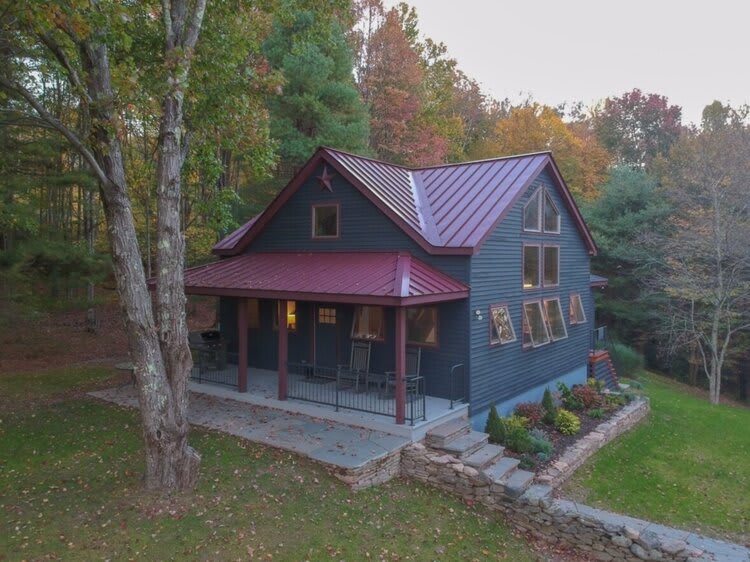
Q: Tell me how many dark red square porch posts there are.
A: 3